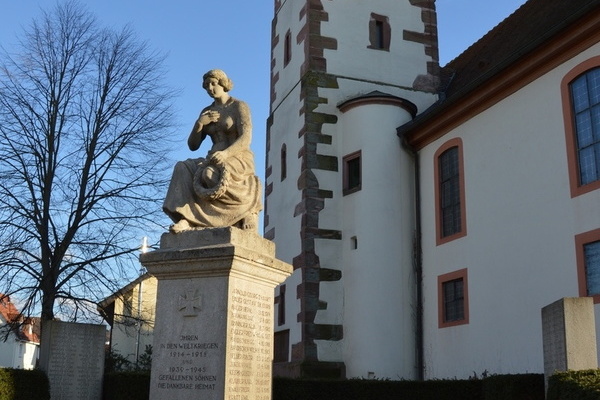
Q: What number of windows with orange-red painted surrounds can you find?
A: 4